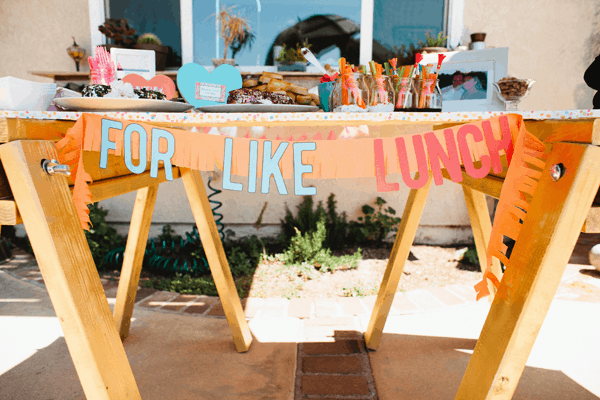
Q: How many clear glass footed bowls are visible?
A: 1